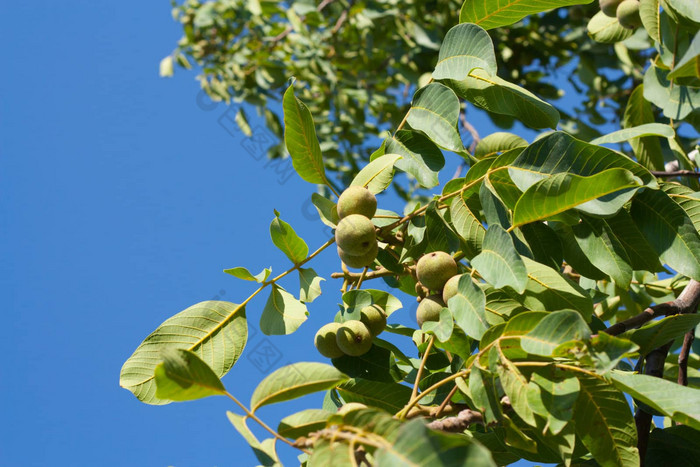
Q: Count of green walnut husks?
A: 11